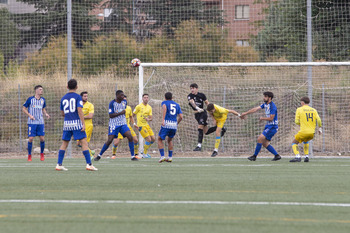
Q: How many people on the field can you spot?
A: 11